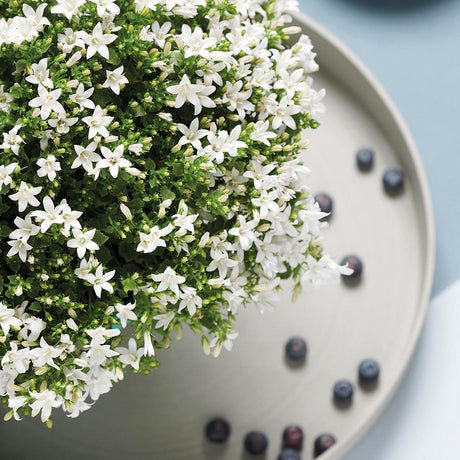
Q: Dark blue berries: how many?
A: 12